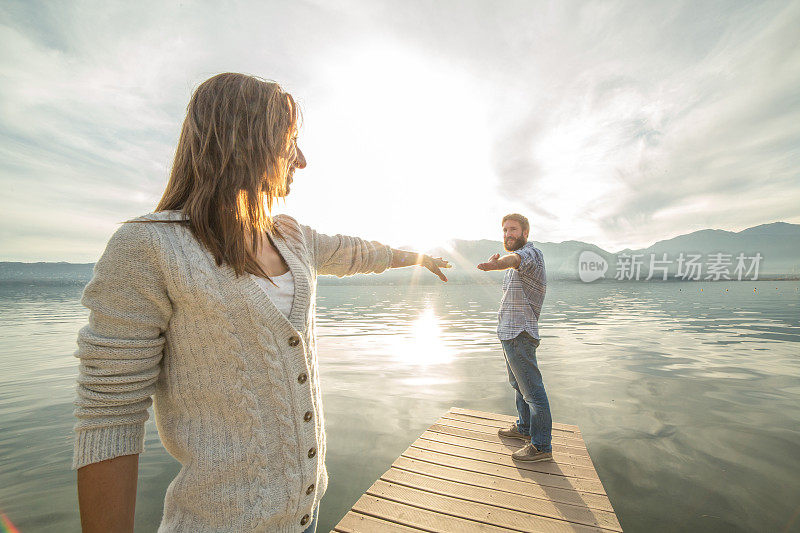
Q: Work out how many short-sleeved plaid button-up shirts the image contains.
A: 1